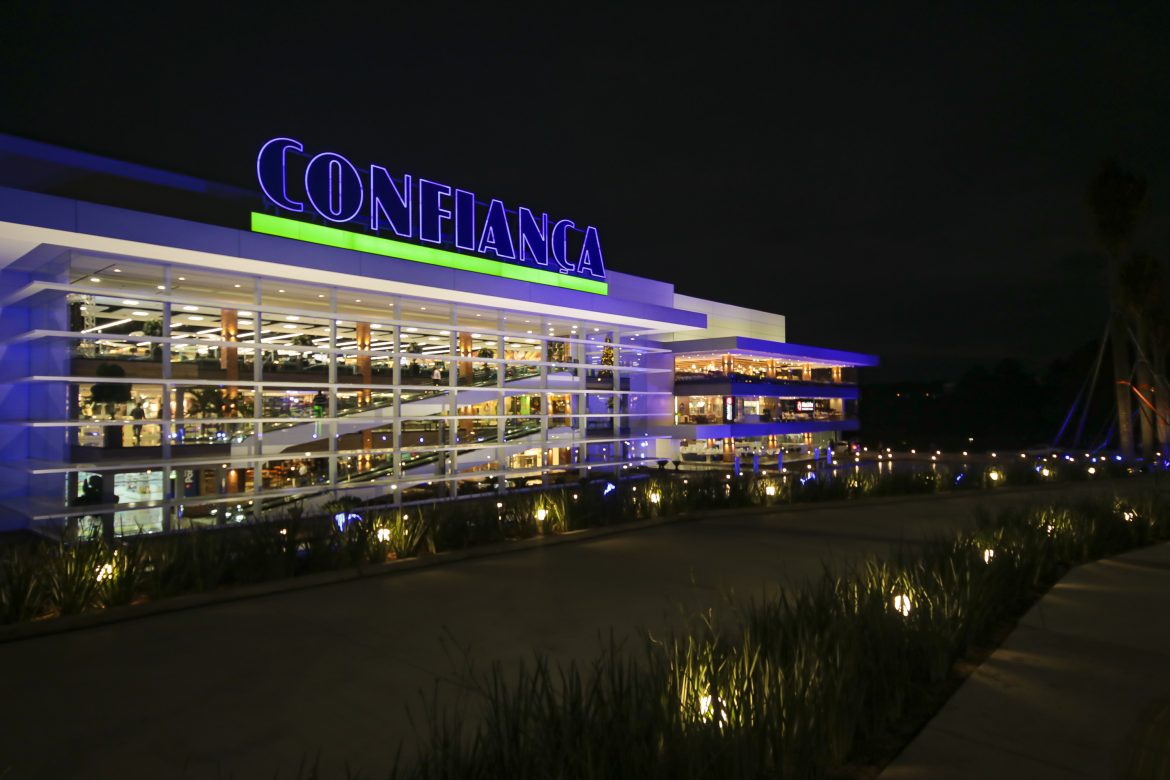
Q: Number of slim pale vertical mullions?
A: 9